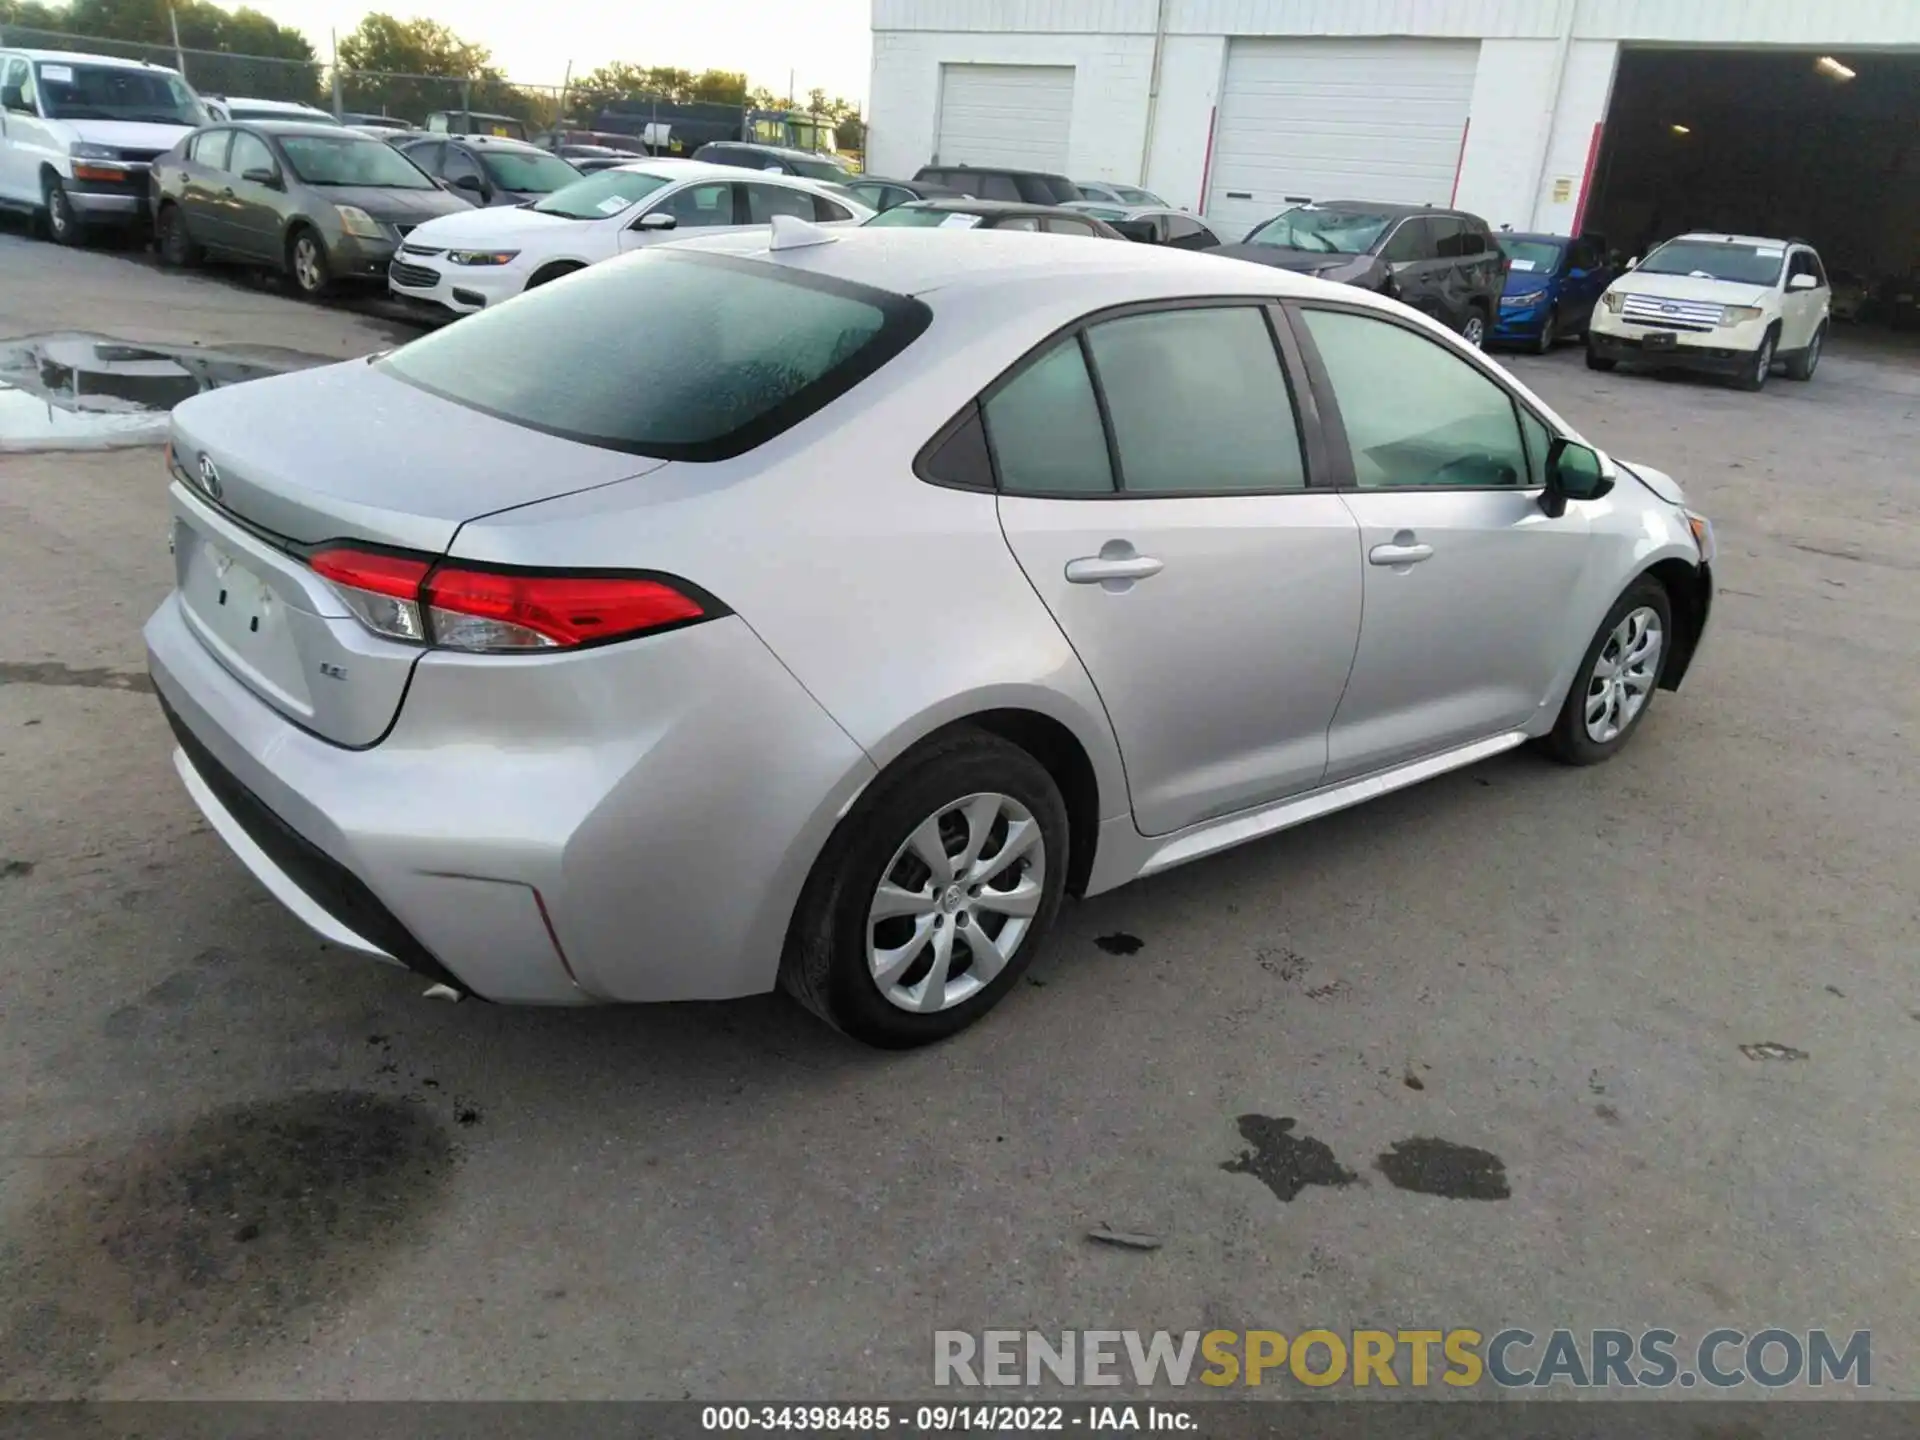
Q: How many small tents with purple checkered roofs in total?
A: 0